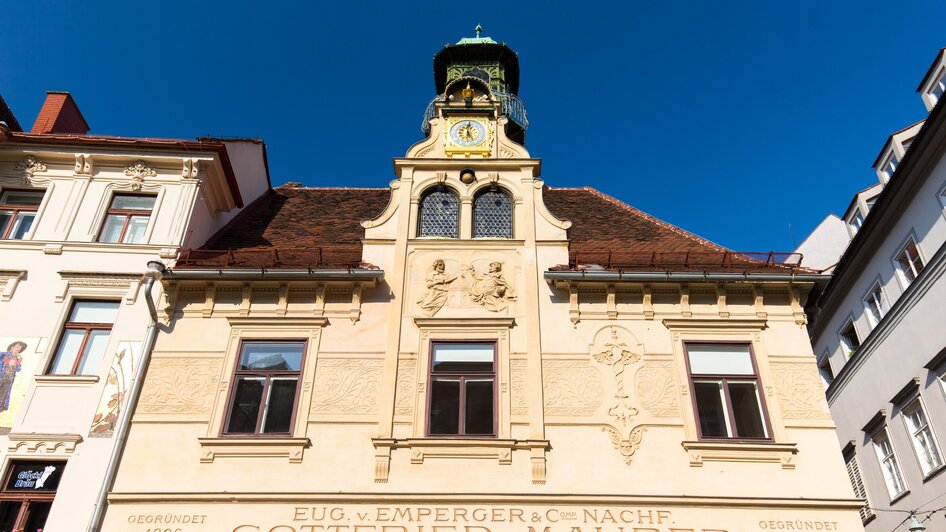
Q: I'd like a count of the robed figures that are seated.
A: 2